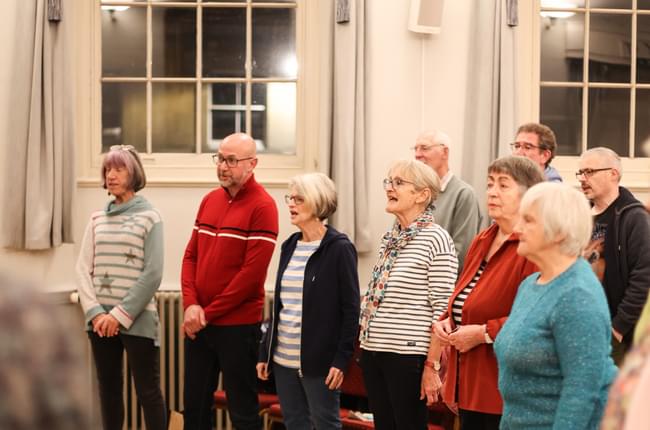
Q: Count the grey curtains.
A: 3